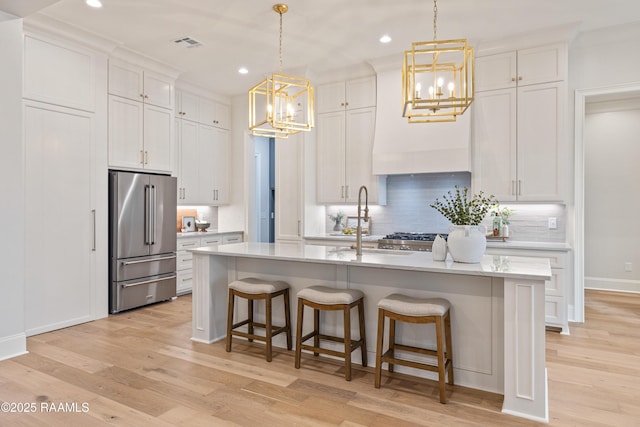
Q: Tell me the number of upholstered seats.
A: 3